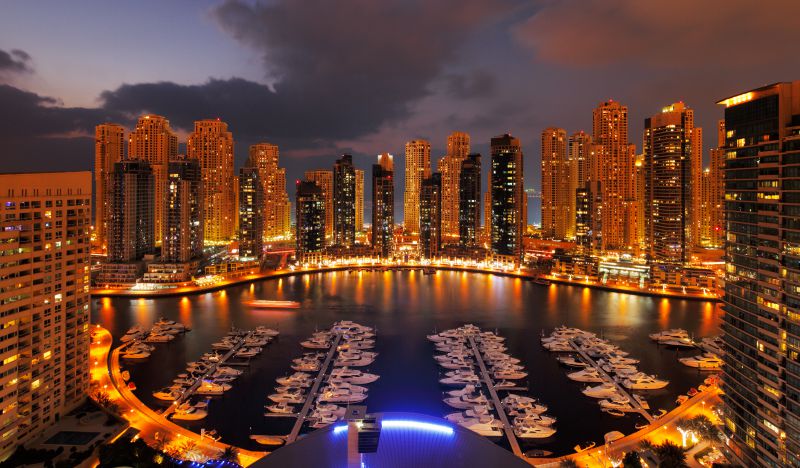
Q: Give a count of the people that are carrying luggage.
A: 0